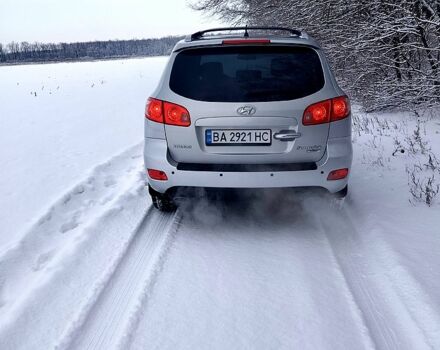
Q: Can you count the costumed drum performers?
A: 0